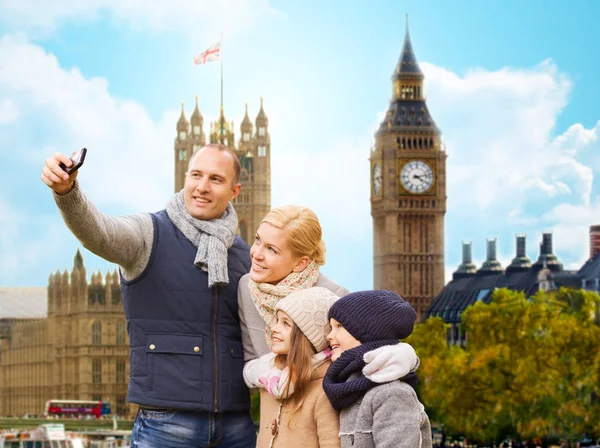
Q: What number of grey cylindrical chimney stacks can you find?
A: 4